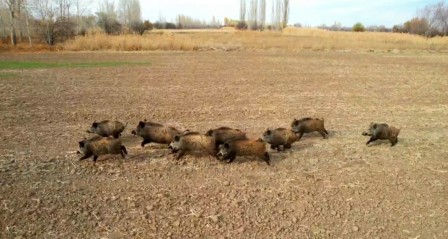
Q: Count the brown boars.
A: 9